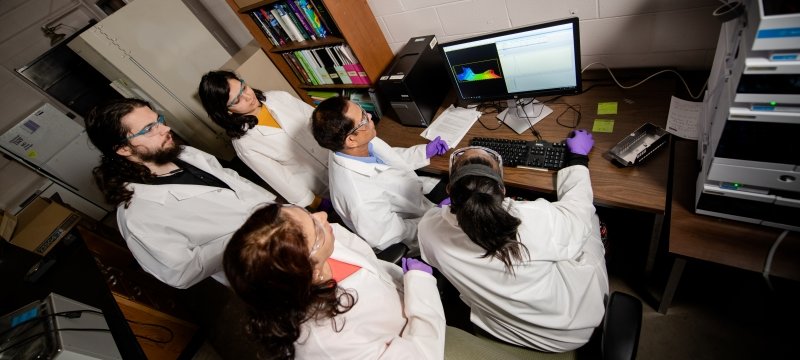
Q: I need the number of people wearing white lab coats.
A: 5